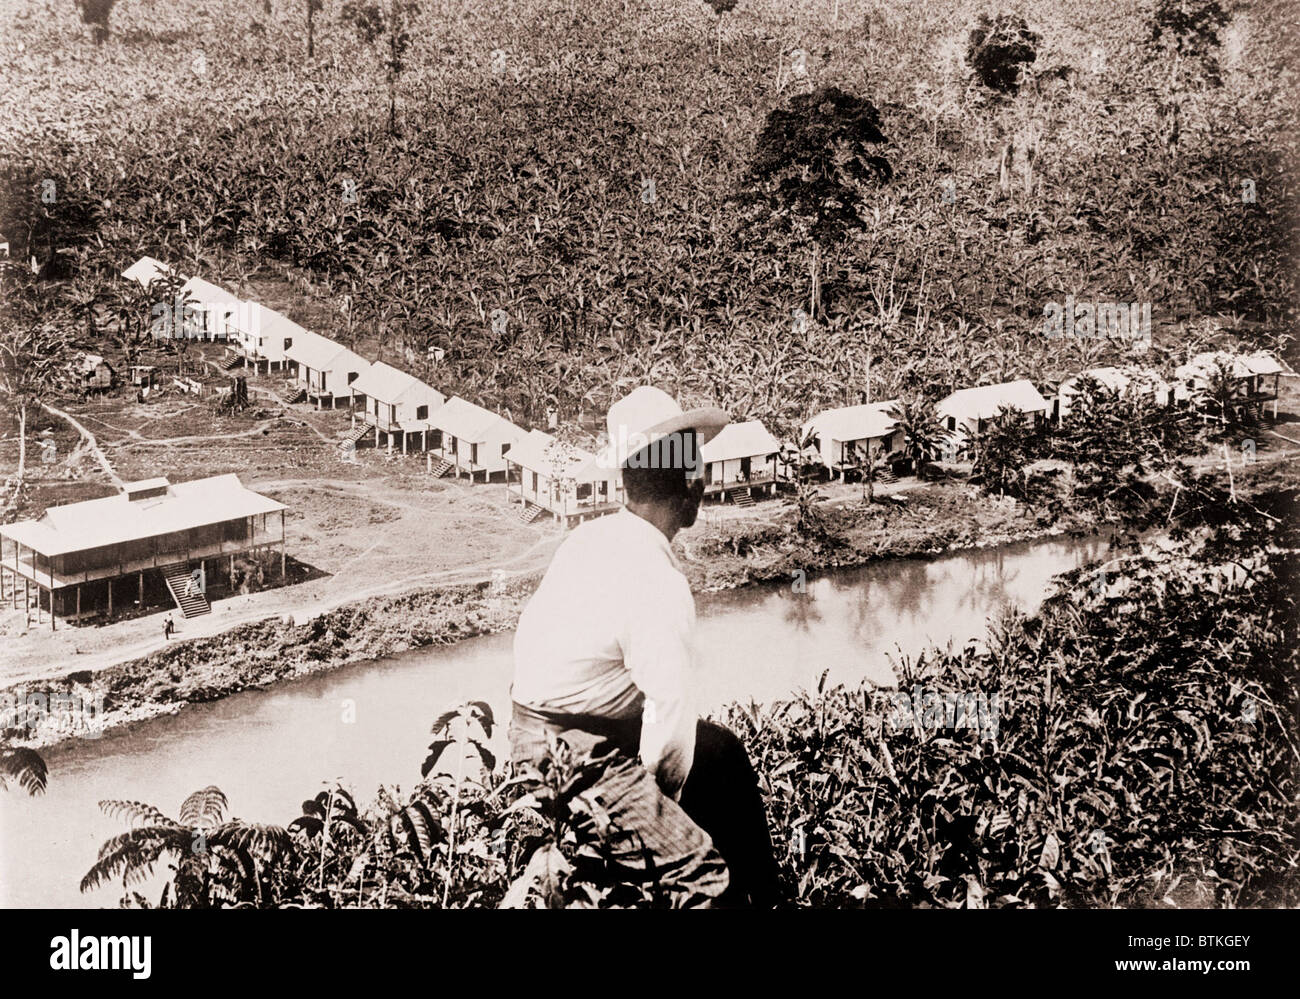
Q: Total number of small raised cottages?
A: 12